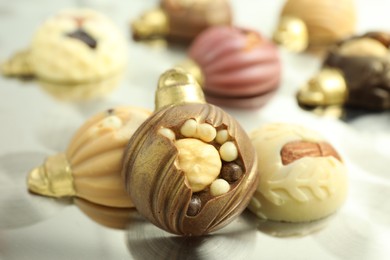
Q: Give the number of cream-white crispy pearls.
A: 6